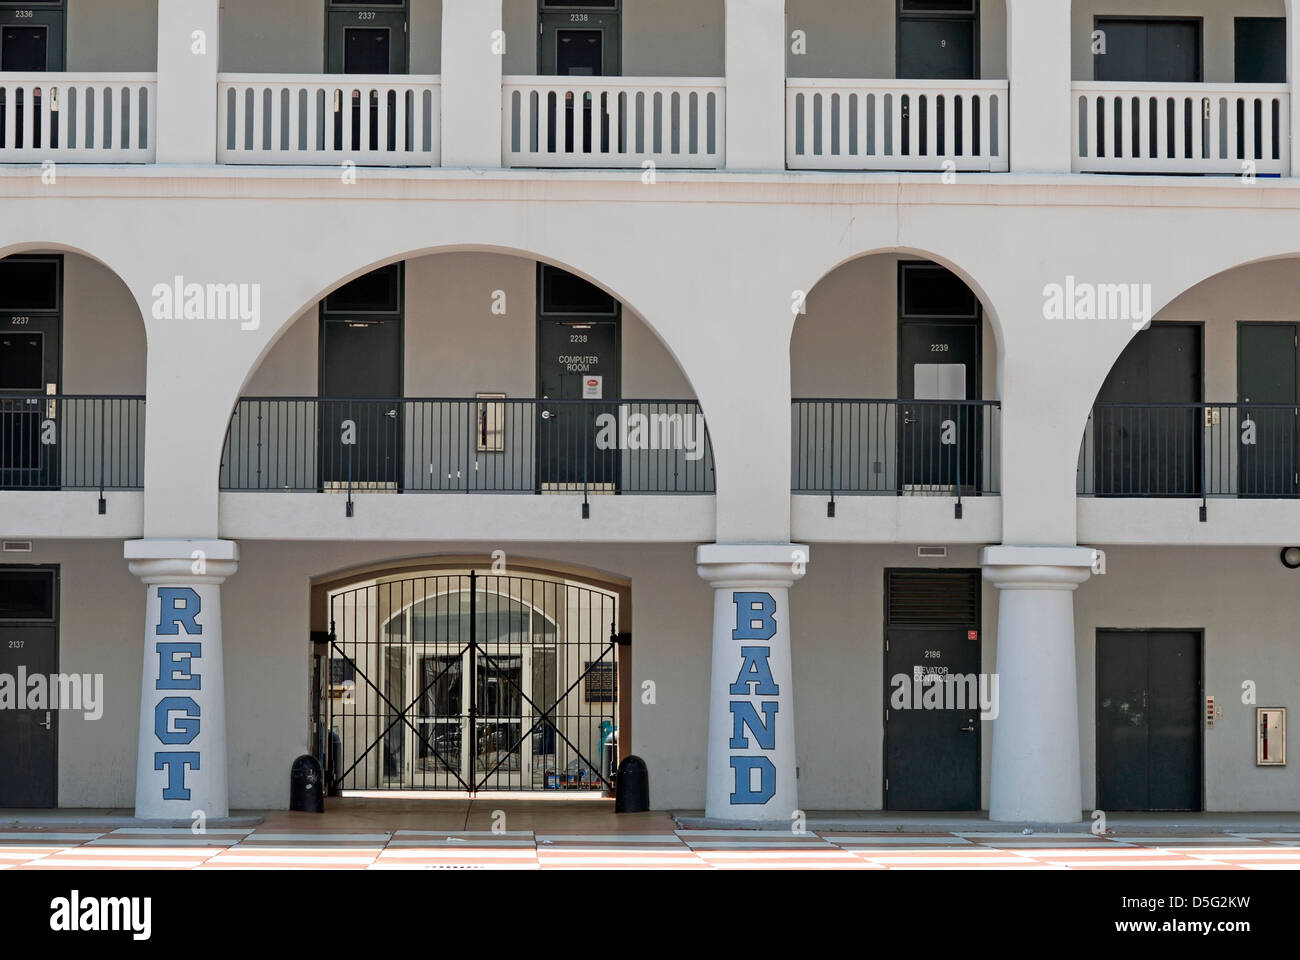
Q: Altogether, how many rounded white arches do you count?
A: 4